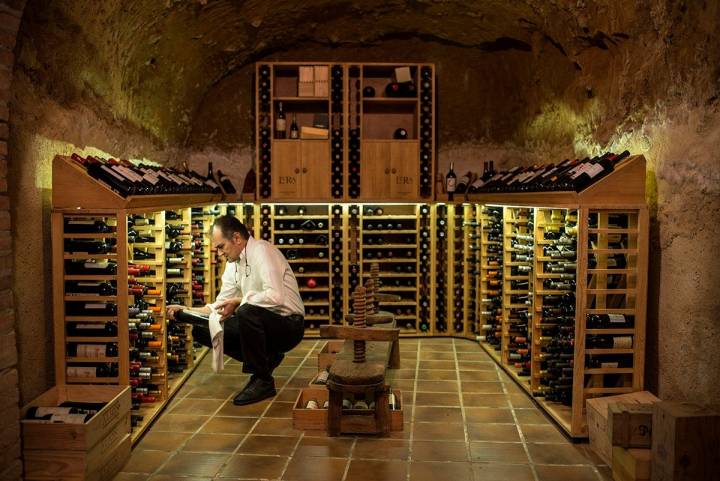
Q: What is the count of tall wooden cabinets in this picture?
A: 2